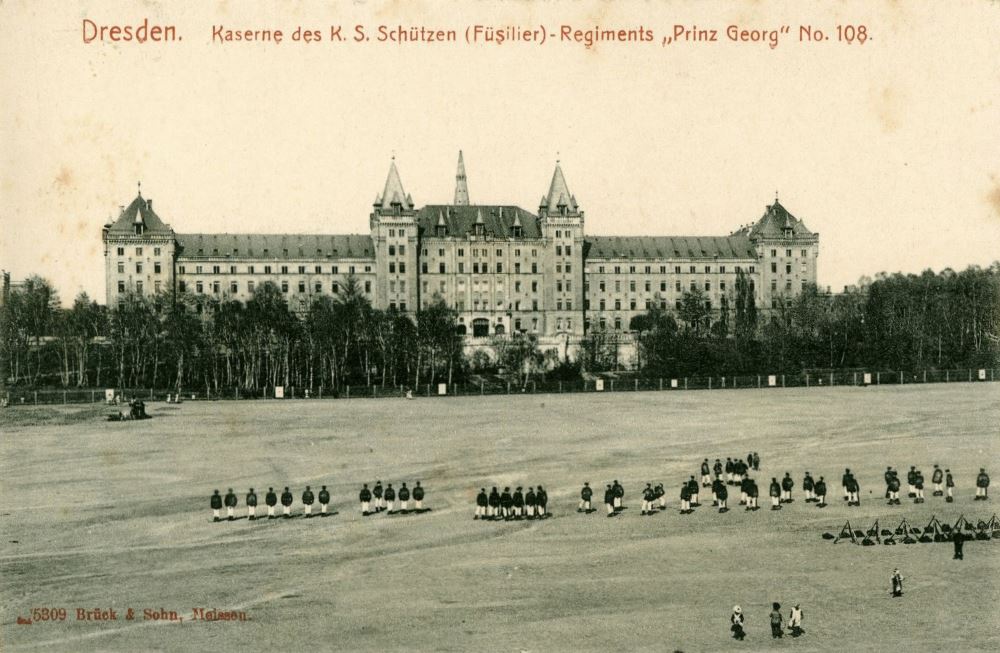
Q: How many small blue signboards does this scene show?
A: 0